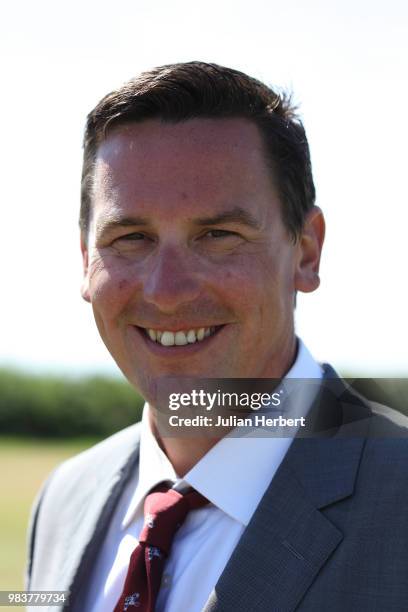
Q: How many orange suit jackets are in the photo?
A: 0